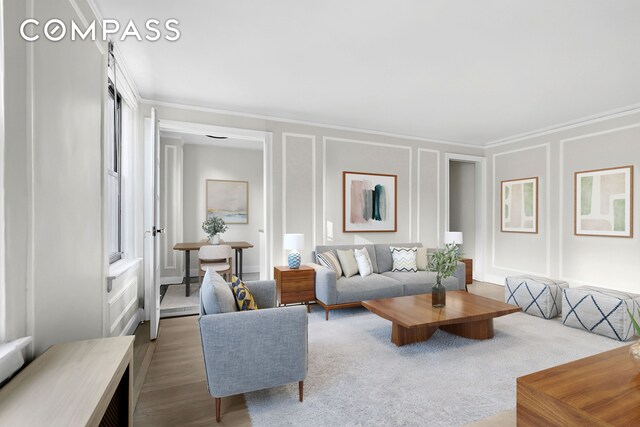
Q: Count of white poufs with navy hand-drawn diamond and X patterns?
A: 2